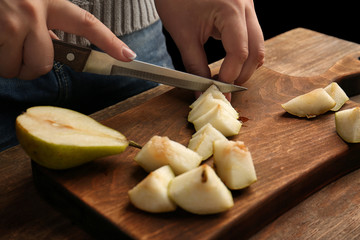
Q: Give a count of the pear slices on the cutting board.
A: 11